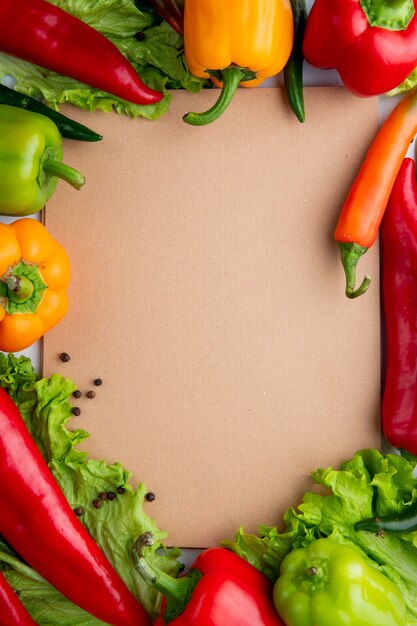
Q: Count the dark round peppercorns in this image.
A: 12